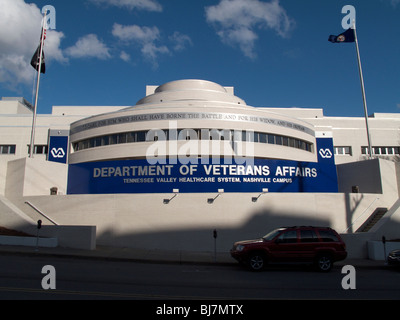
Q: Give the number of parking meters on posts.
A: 3